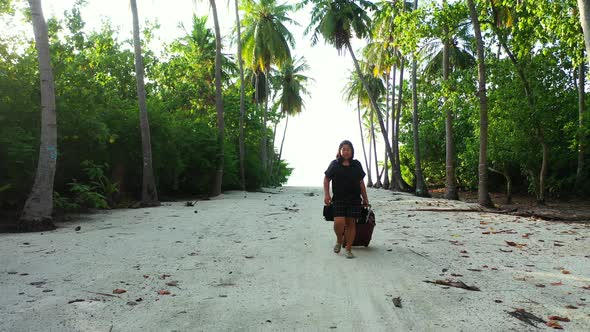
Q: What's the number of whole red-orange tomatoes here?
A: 0